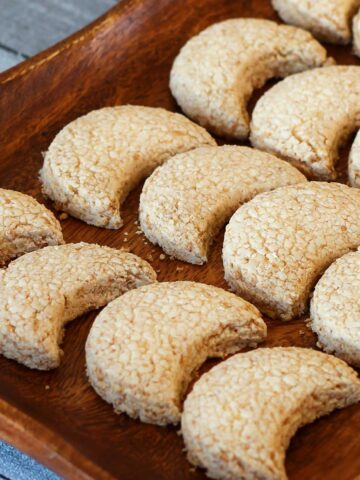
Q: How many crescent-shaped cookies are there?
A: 13